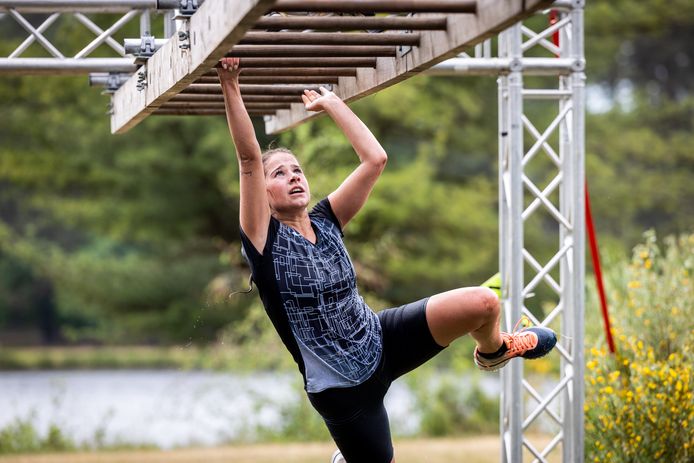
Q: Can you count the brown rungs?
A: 11